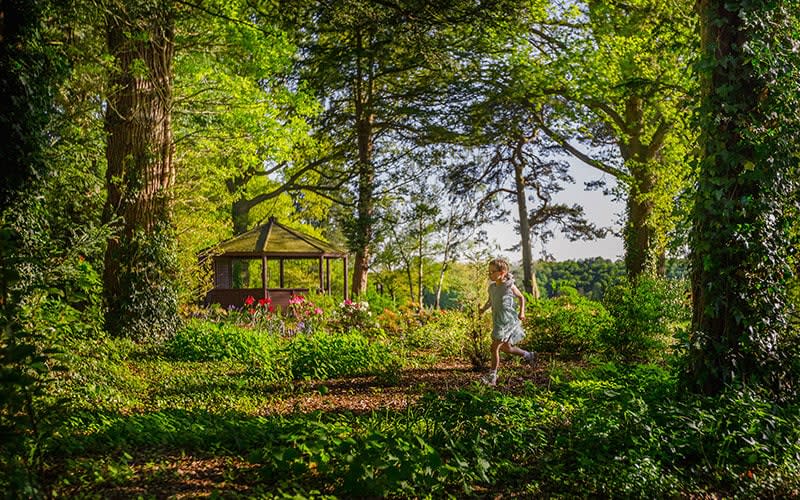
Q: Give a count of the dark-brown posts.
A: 5